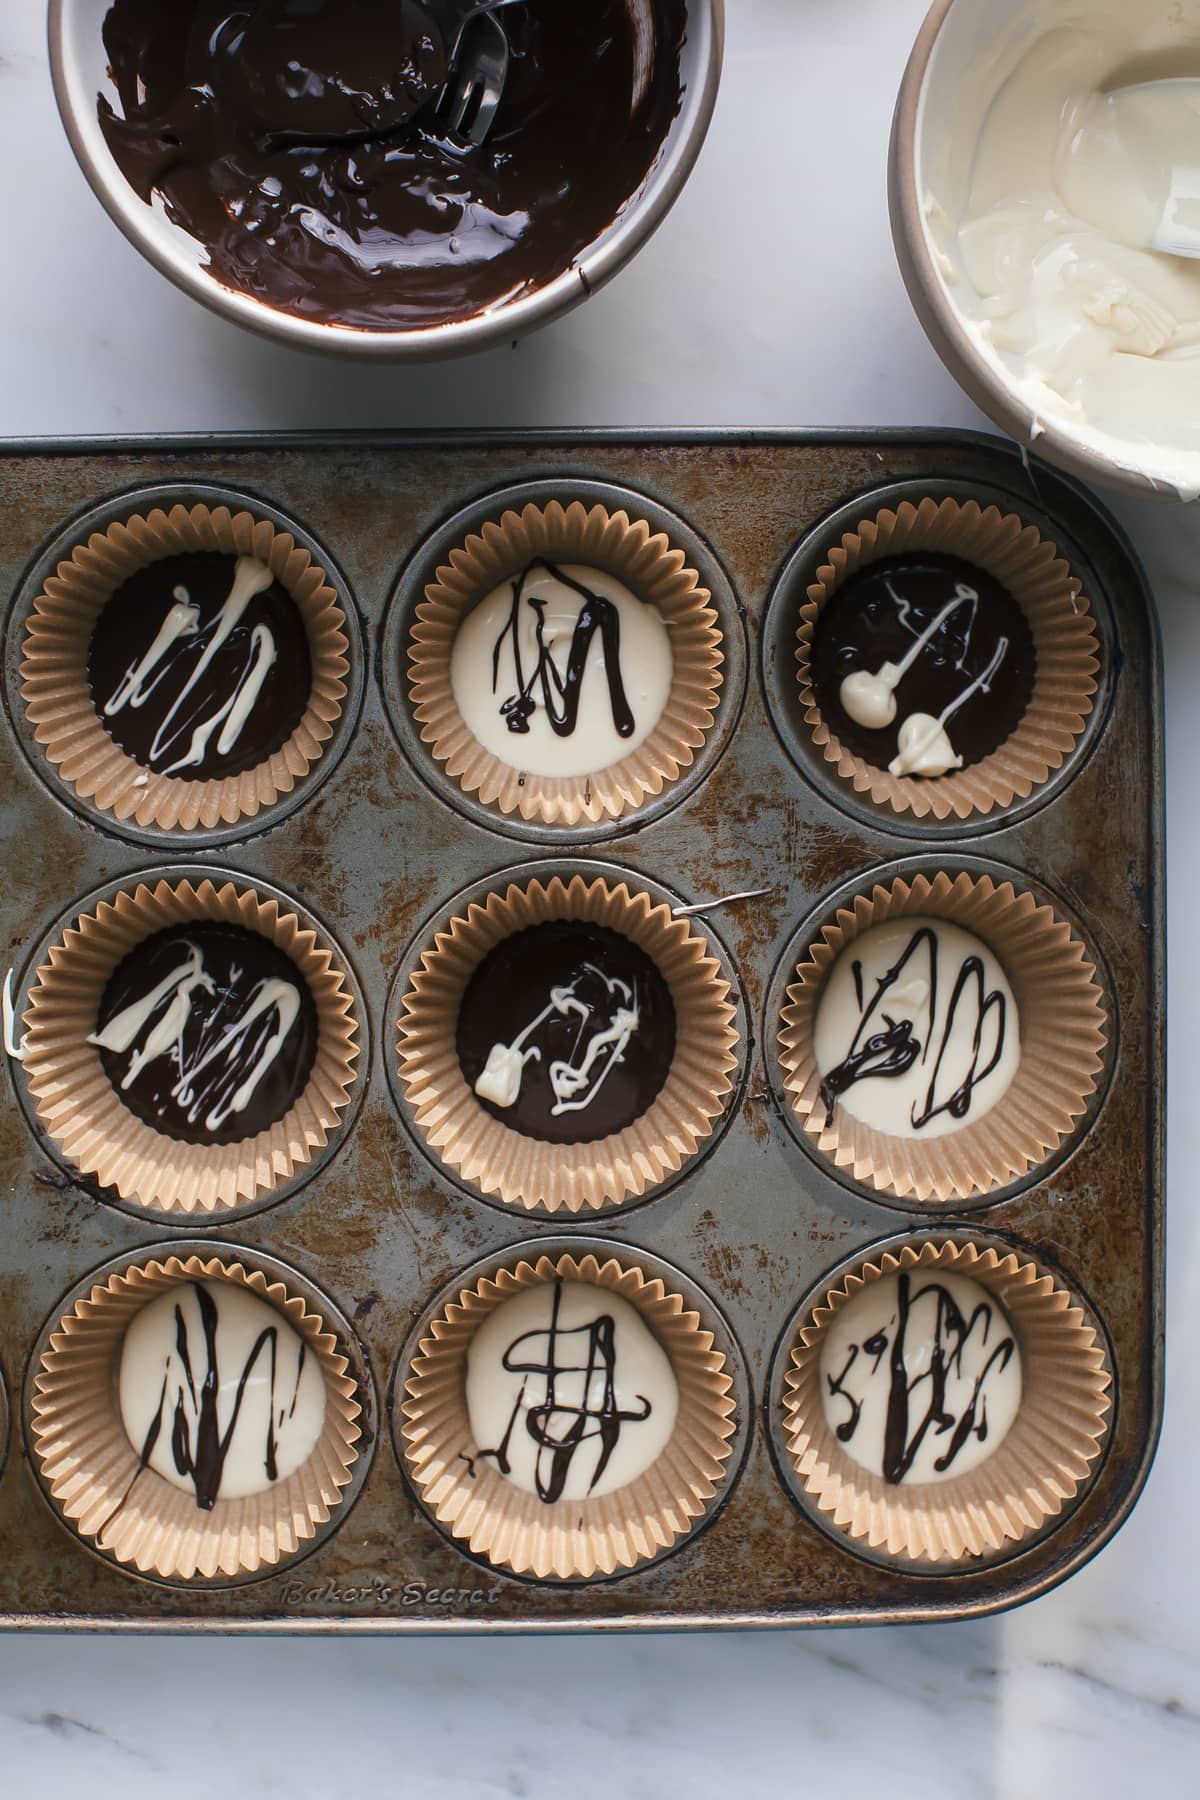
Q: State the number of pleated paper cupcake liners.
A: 9